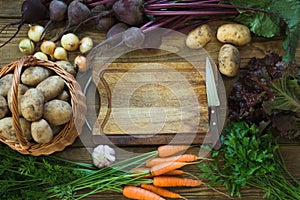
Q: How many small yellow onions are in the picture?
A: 8